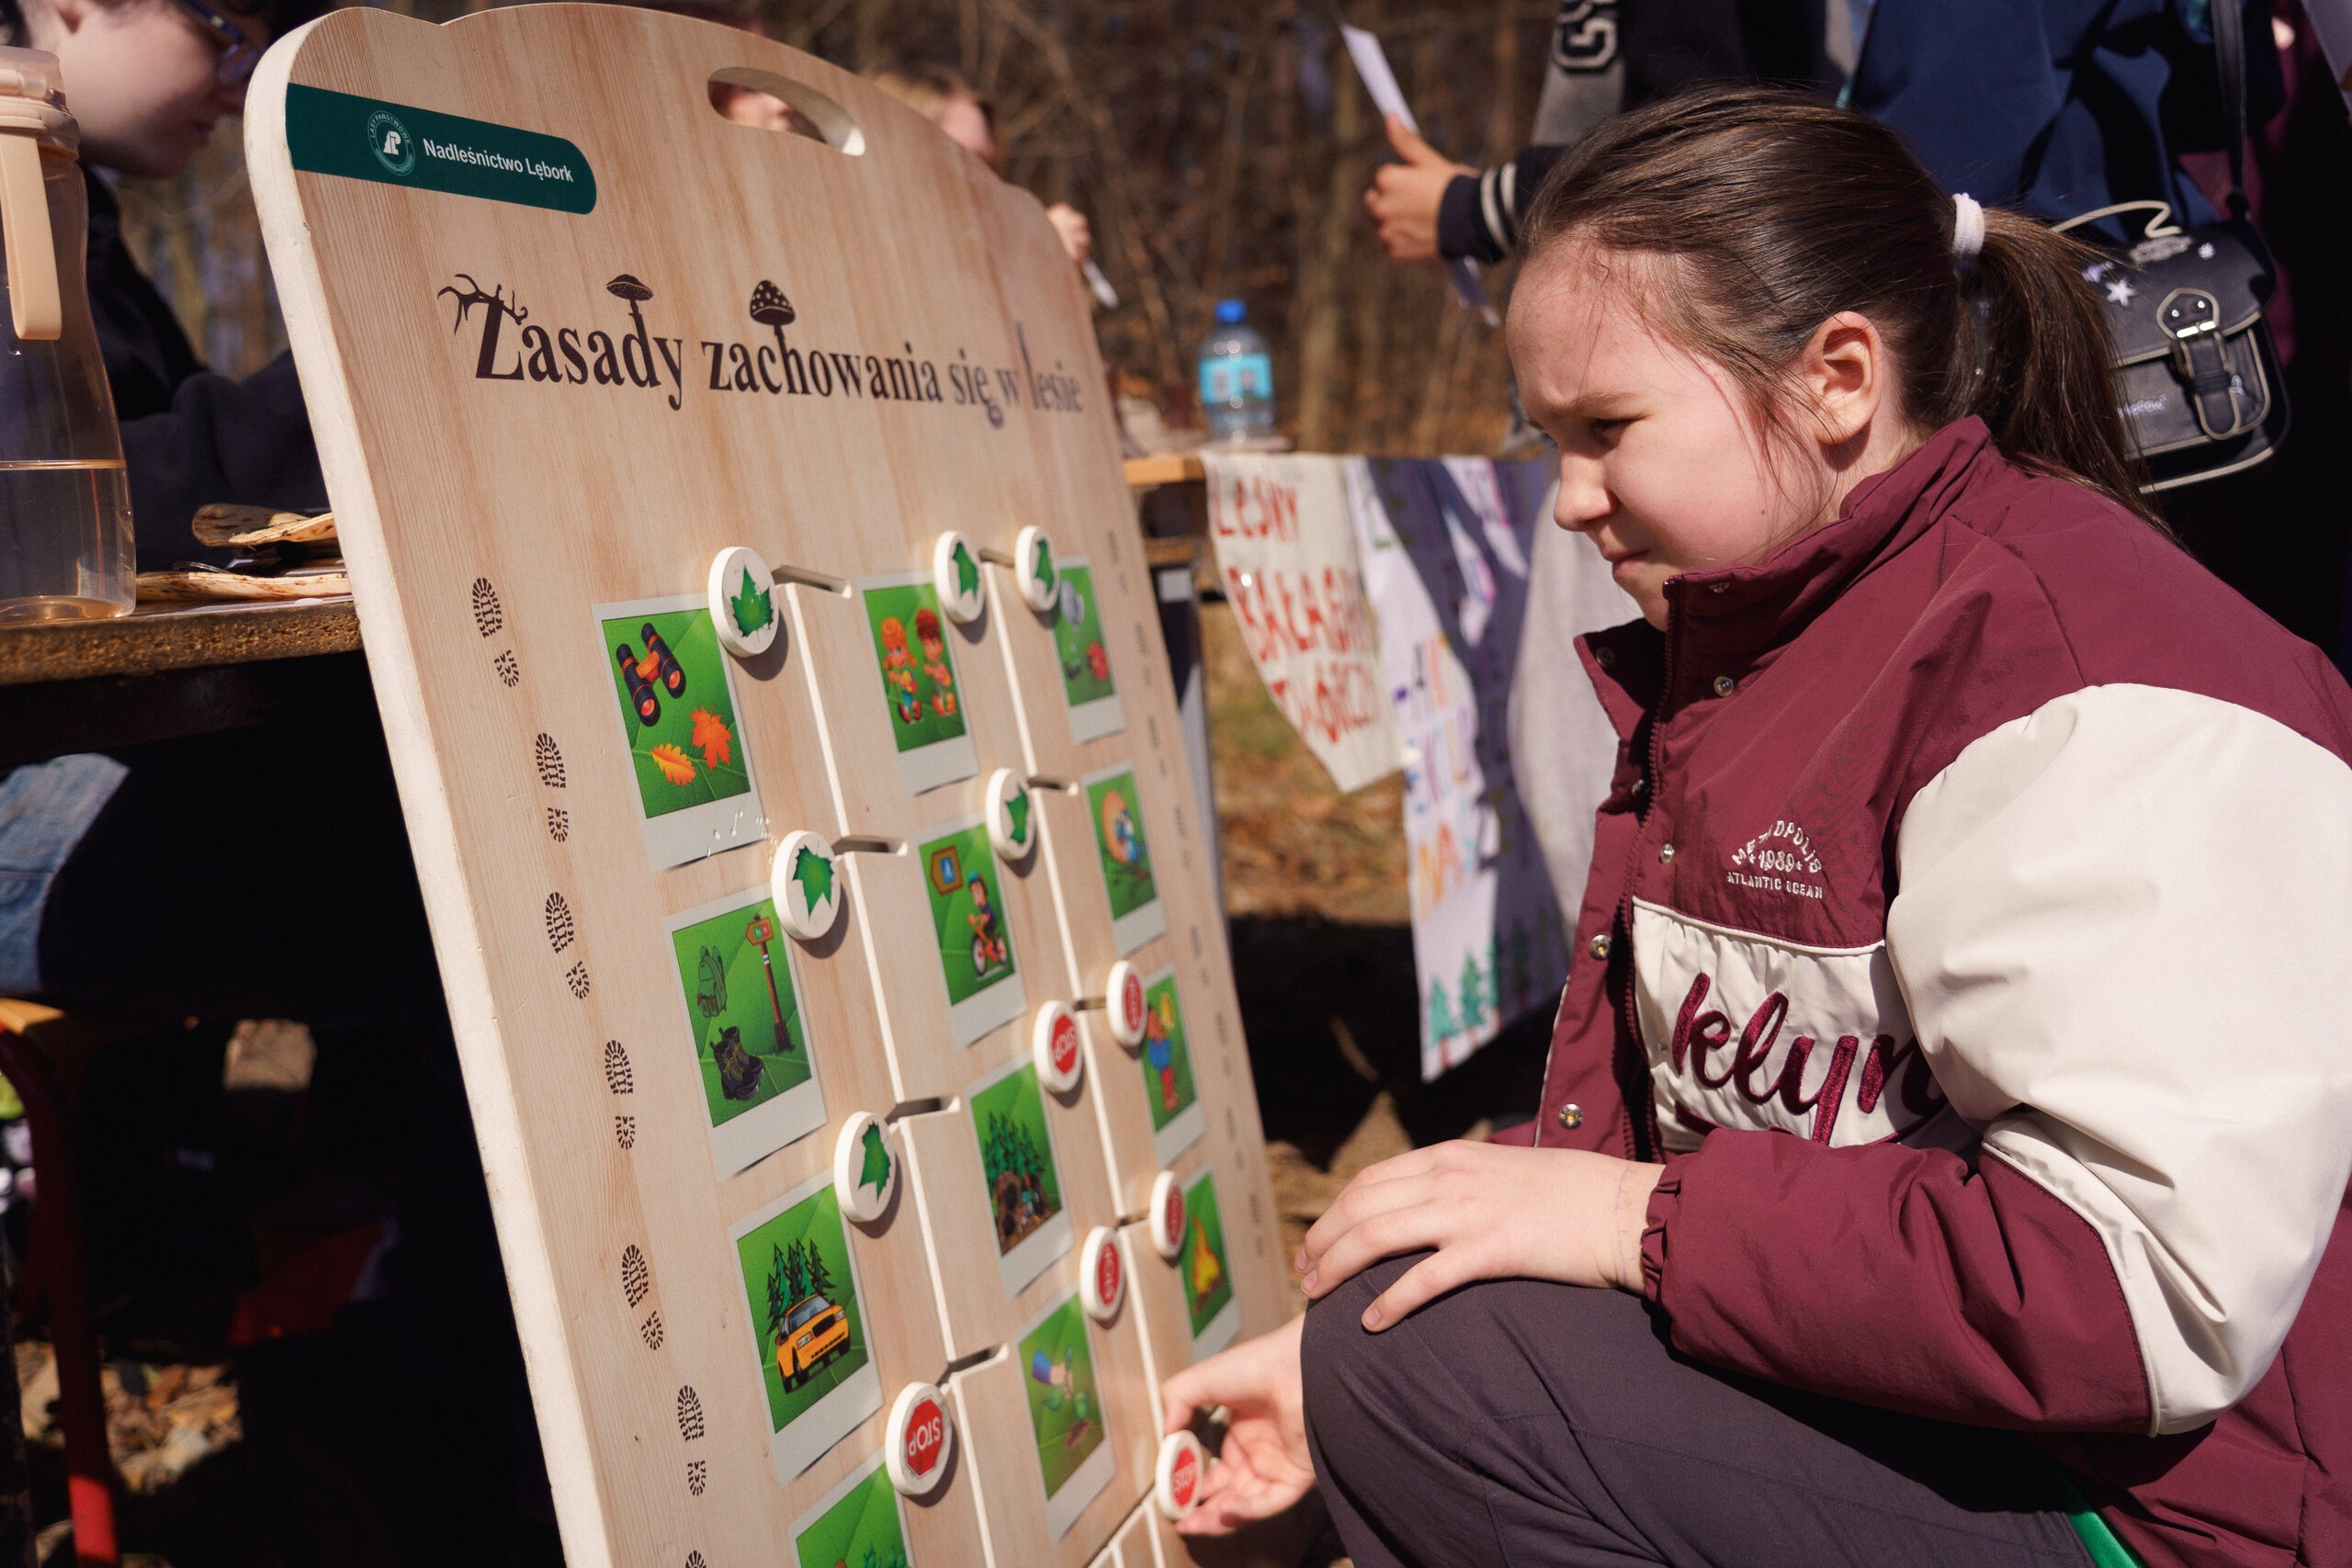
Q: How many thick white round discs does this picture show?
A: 12